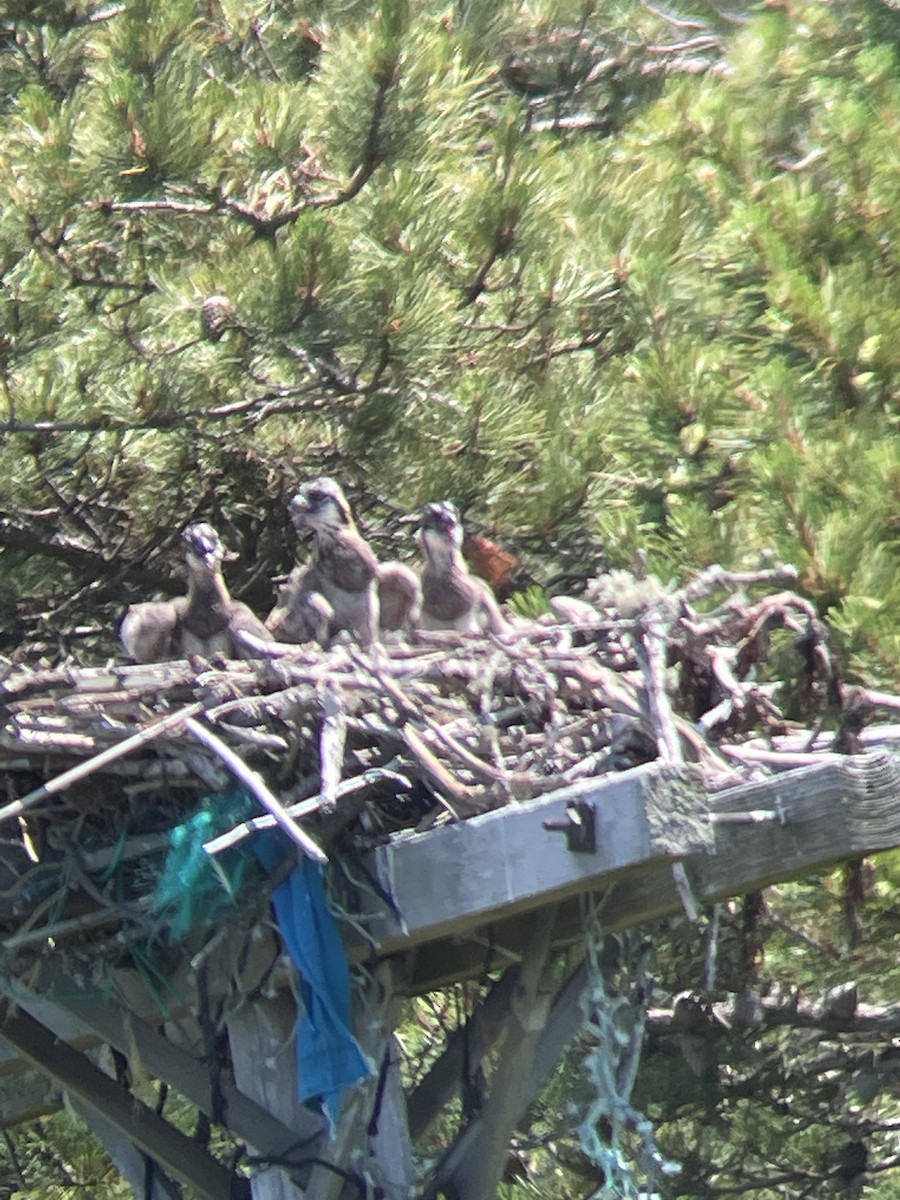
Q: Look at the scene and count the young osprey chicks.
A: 3